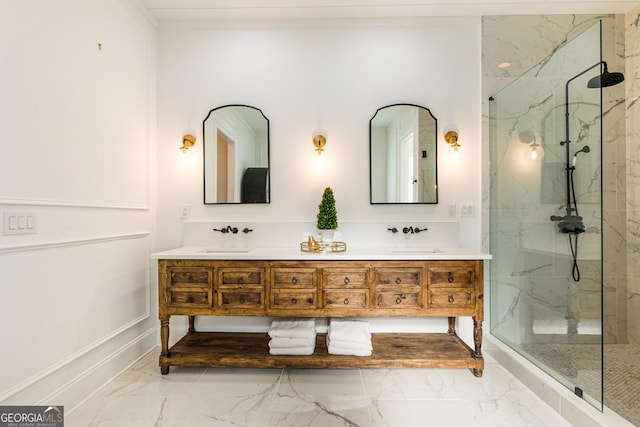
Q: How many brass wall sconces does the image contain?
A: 3